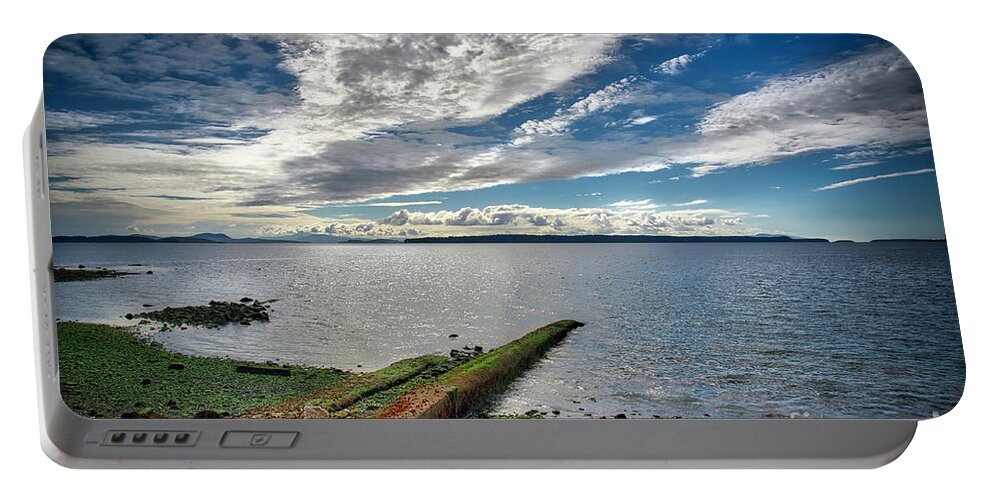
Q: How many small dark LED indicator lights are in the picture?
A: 4